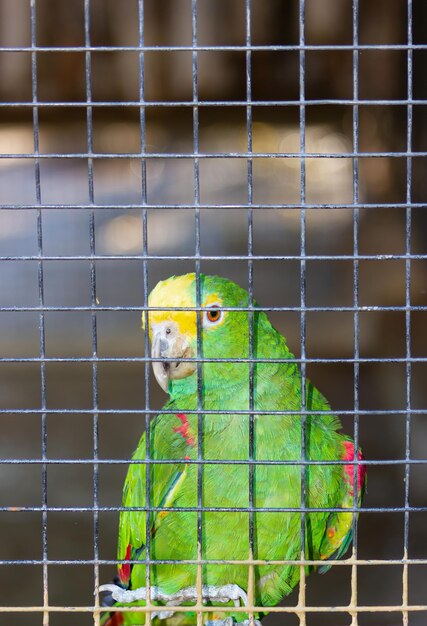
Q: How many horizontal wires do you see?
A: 12